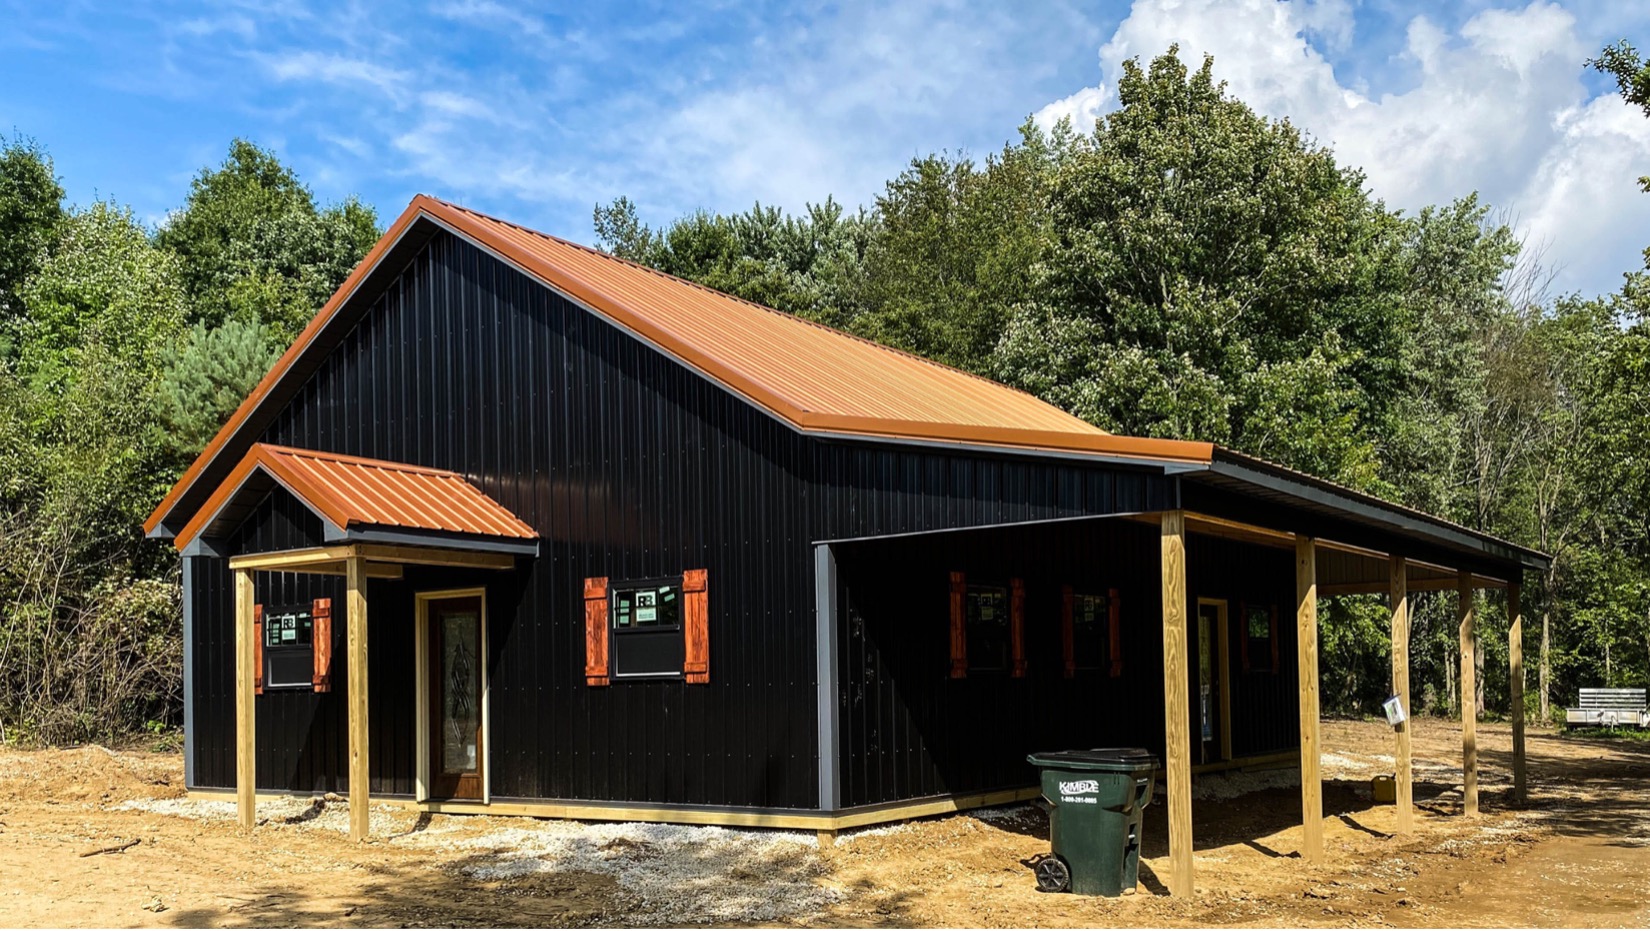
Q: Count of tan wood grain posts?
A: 7